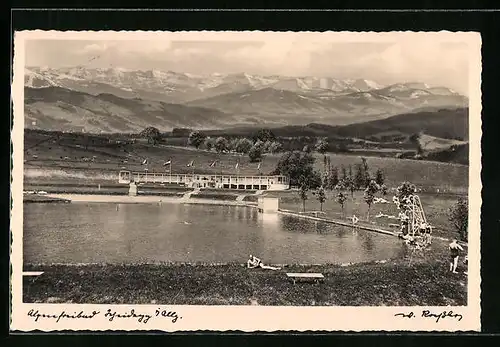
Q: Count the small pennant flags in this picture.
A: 6